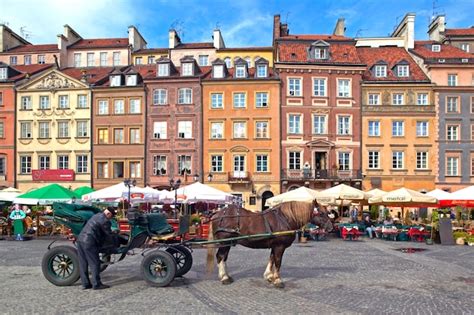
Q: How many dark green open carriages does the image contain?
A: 1